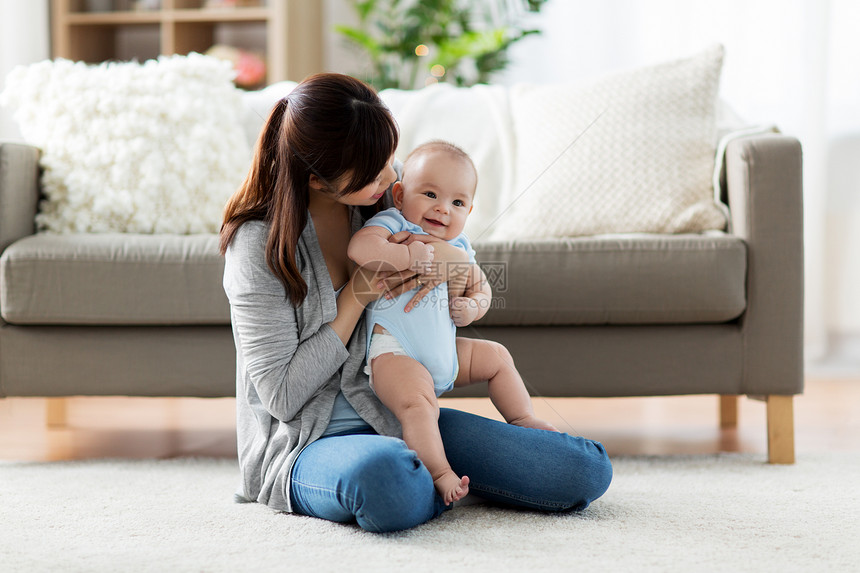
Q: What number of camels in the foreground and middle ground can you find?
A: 0